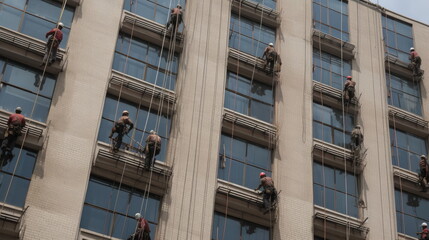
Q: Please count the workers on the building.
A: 13